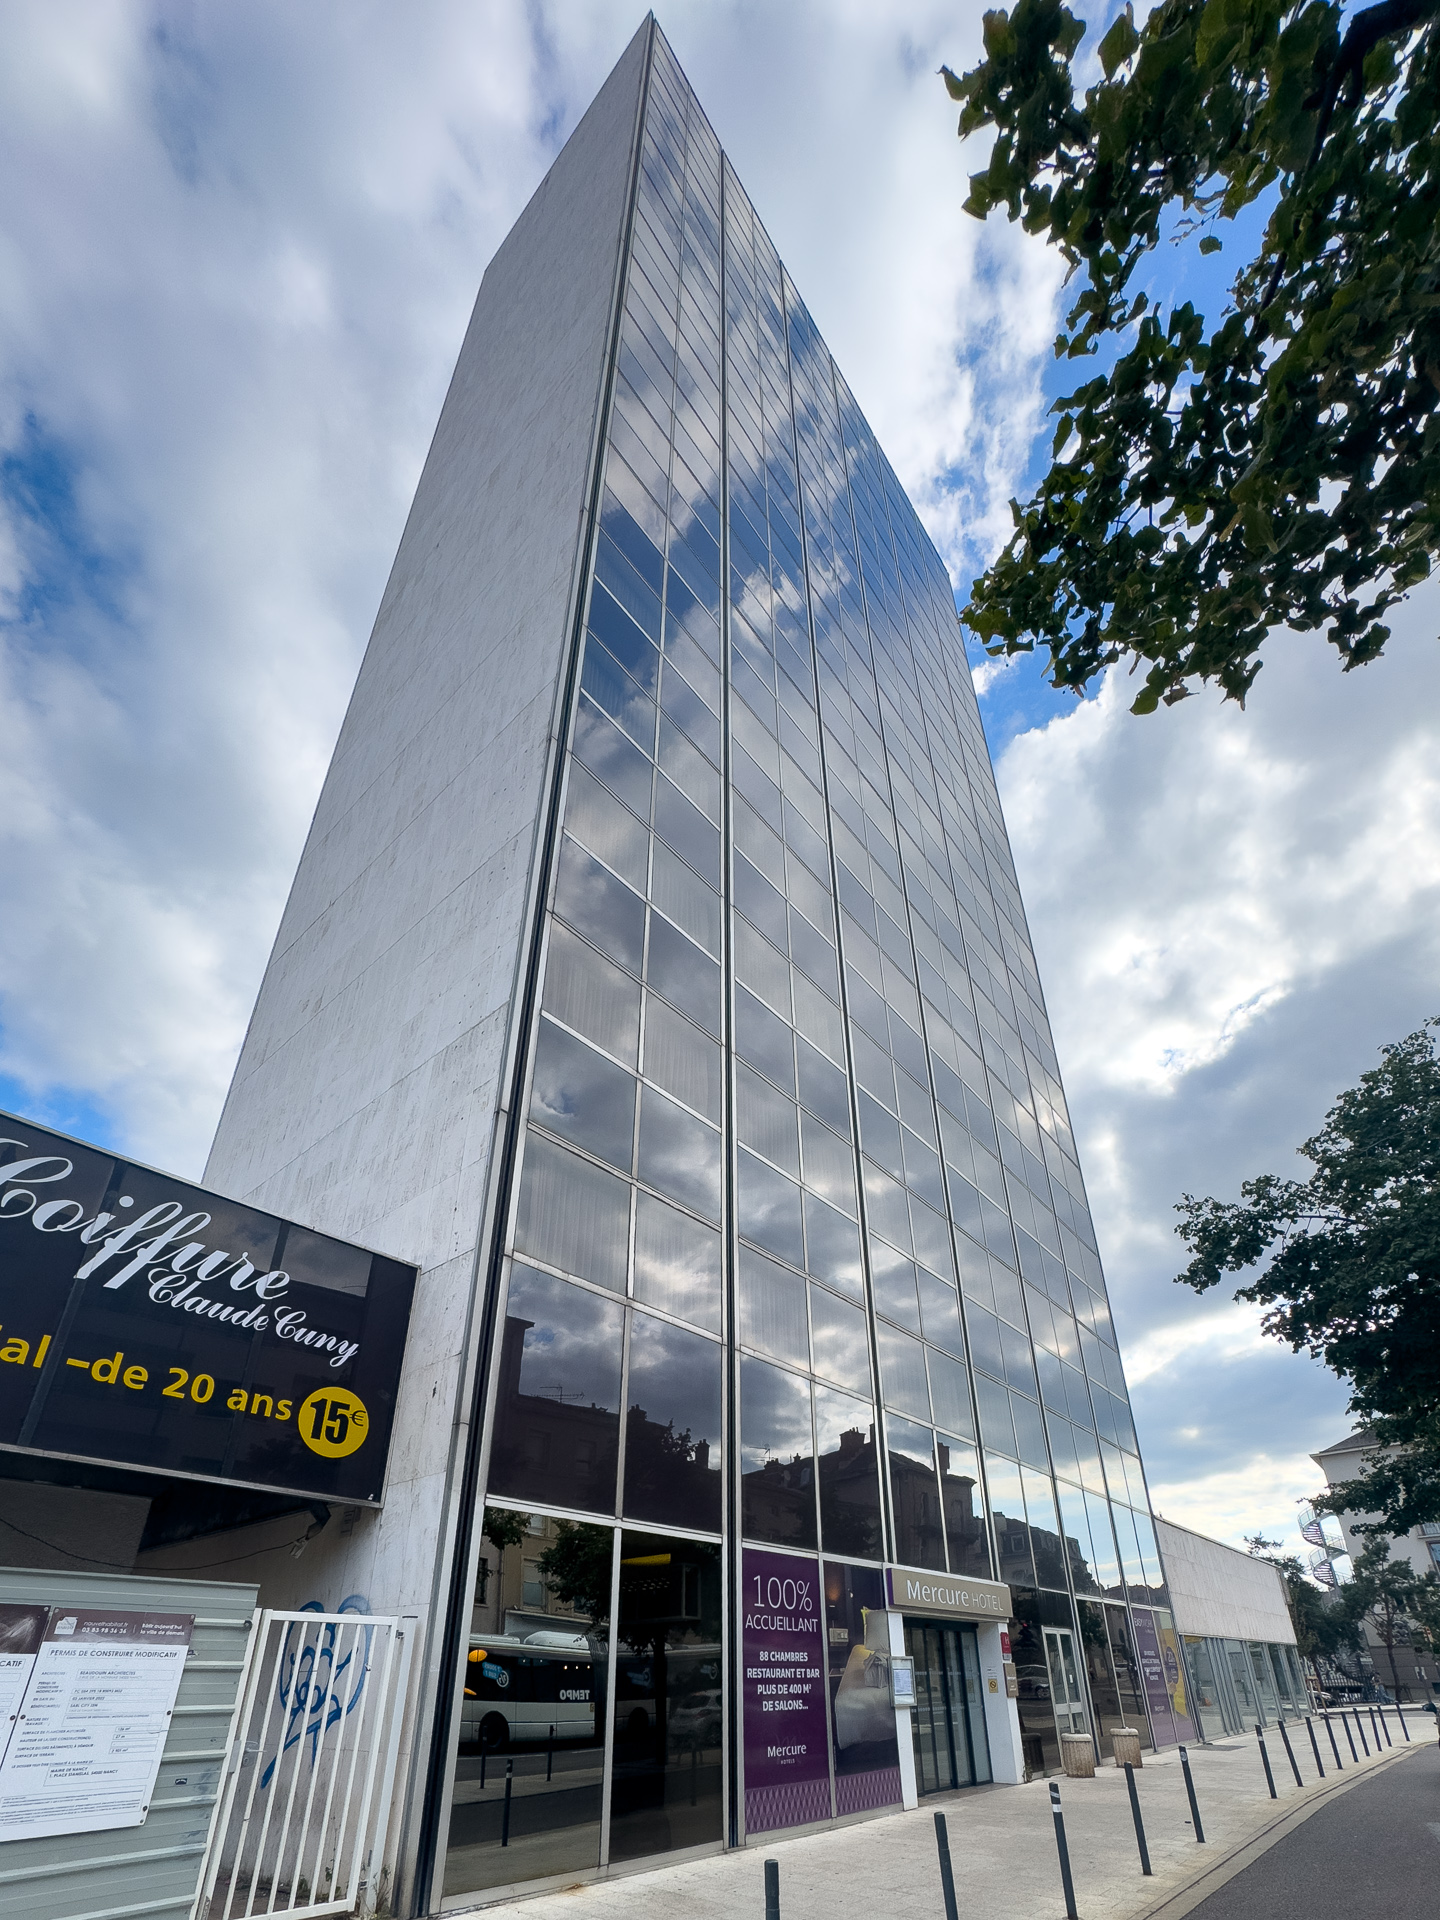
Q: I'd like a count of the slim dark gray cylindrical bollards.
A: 14